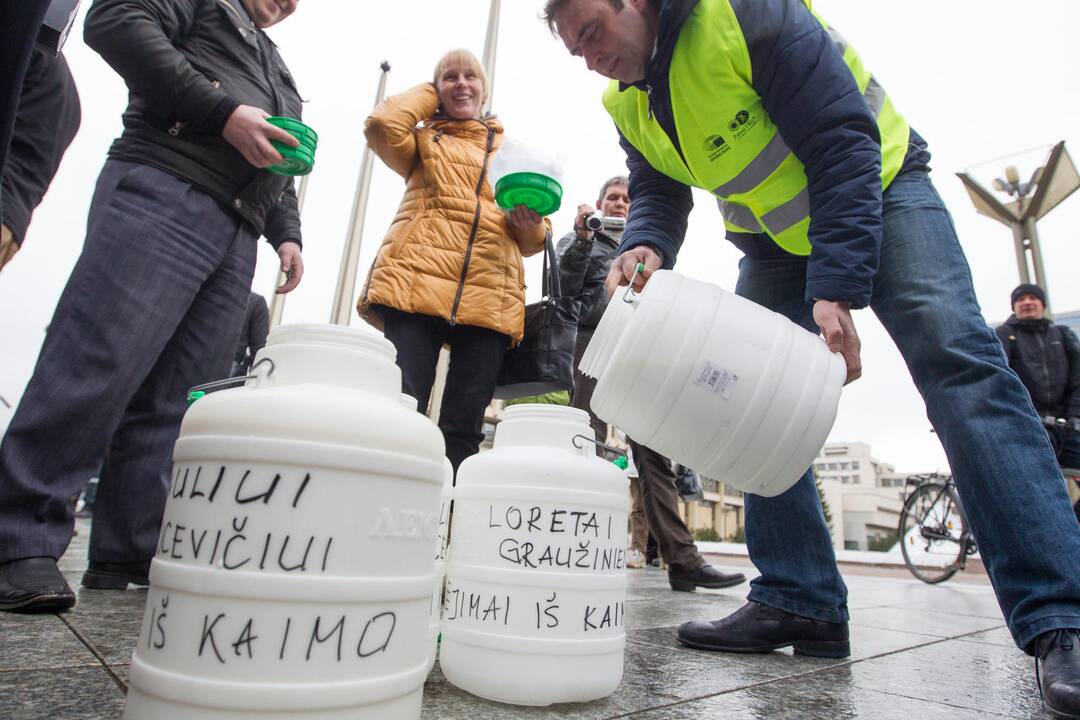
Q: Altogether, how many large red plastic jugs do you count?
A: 0